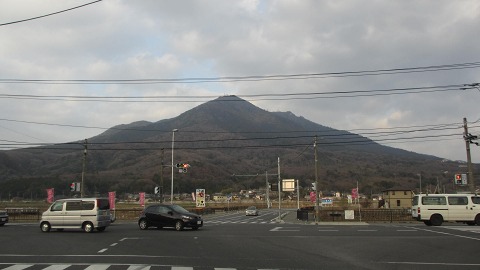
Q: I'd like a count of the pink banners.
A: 5